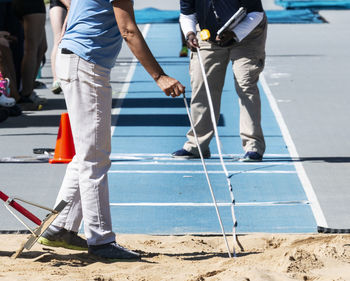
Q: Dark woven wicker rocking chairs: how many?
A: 0